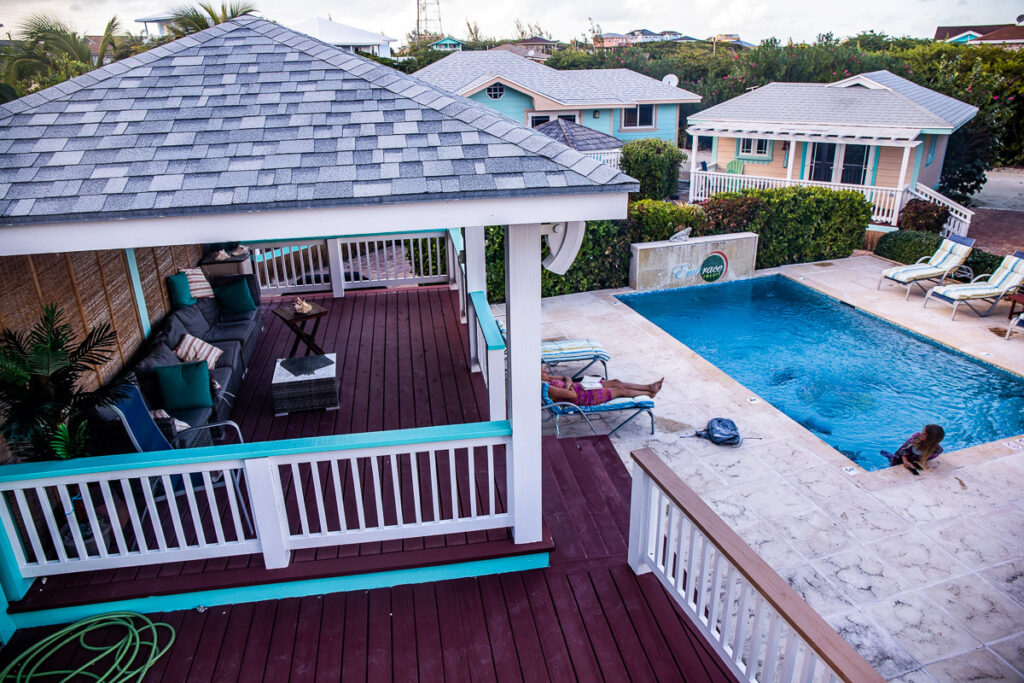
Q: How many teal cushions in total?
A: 3